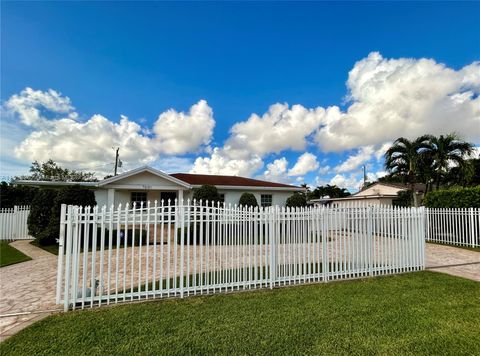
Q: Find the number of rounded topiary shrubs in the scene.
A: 3